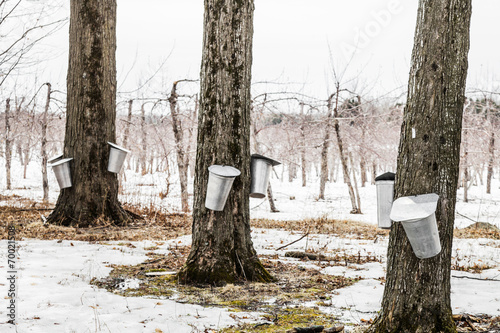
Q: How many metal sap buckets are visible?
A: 6